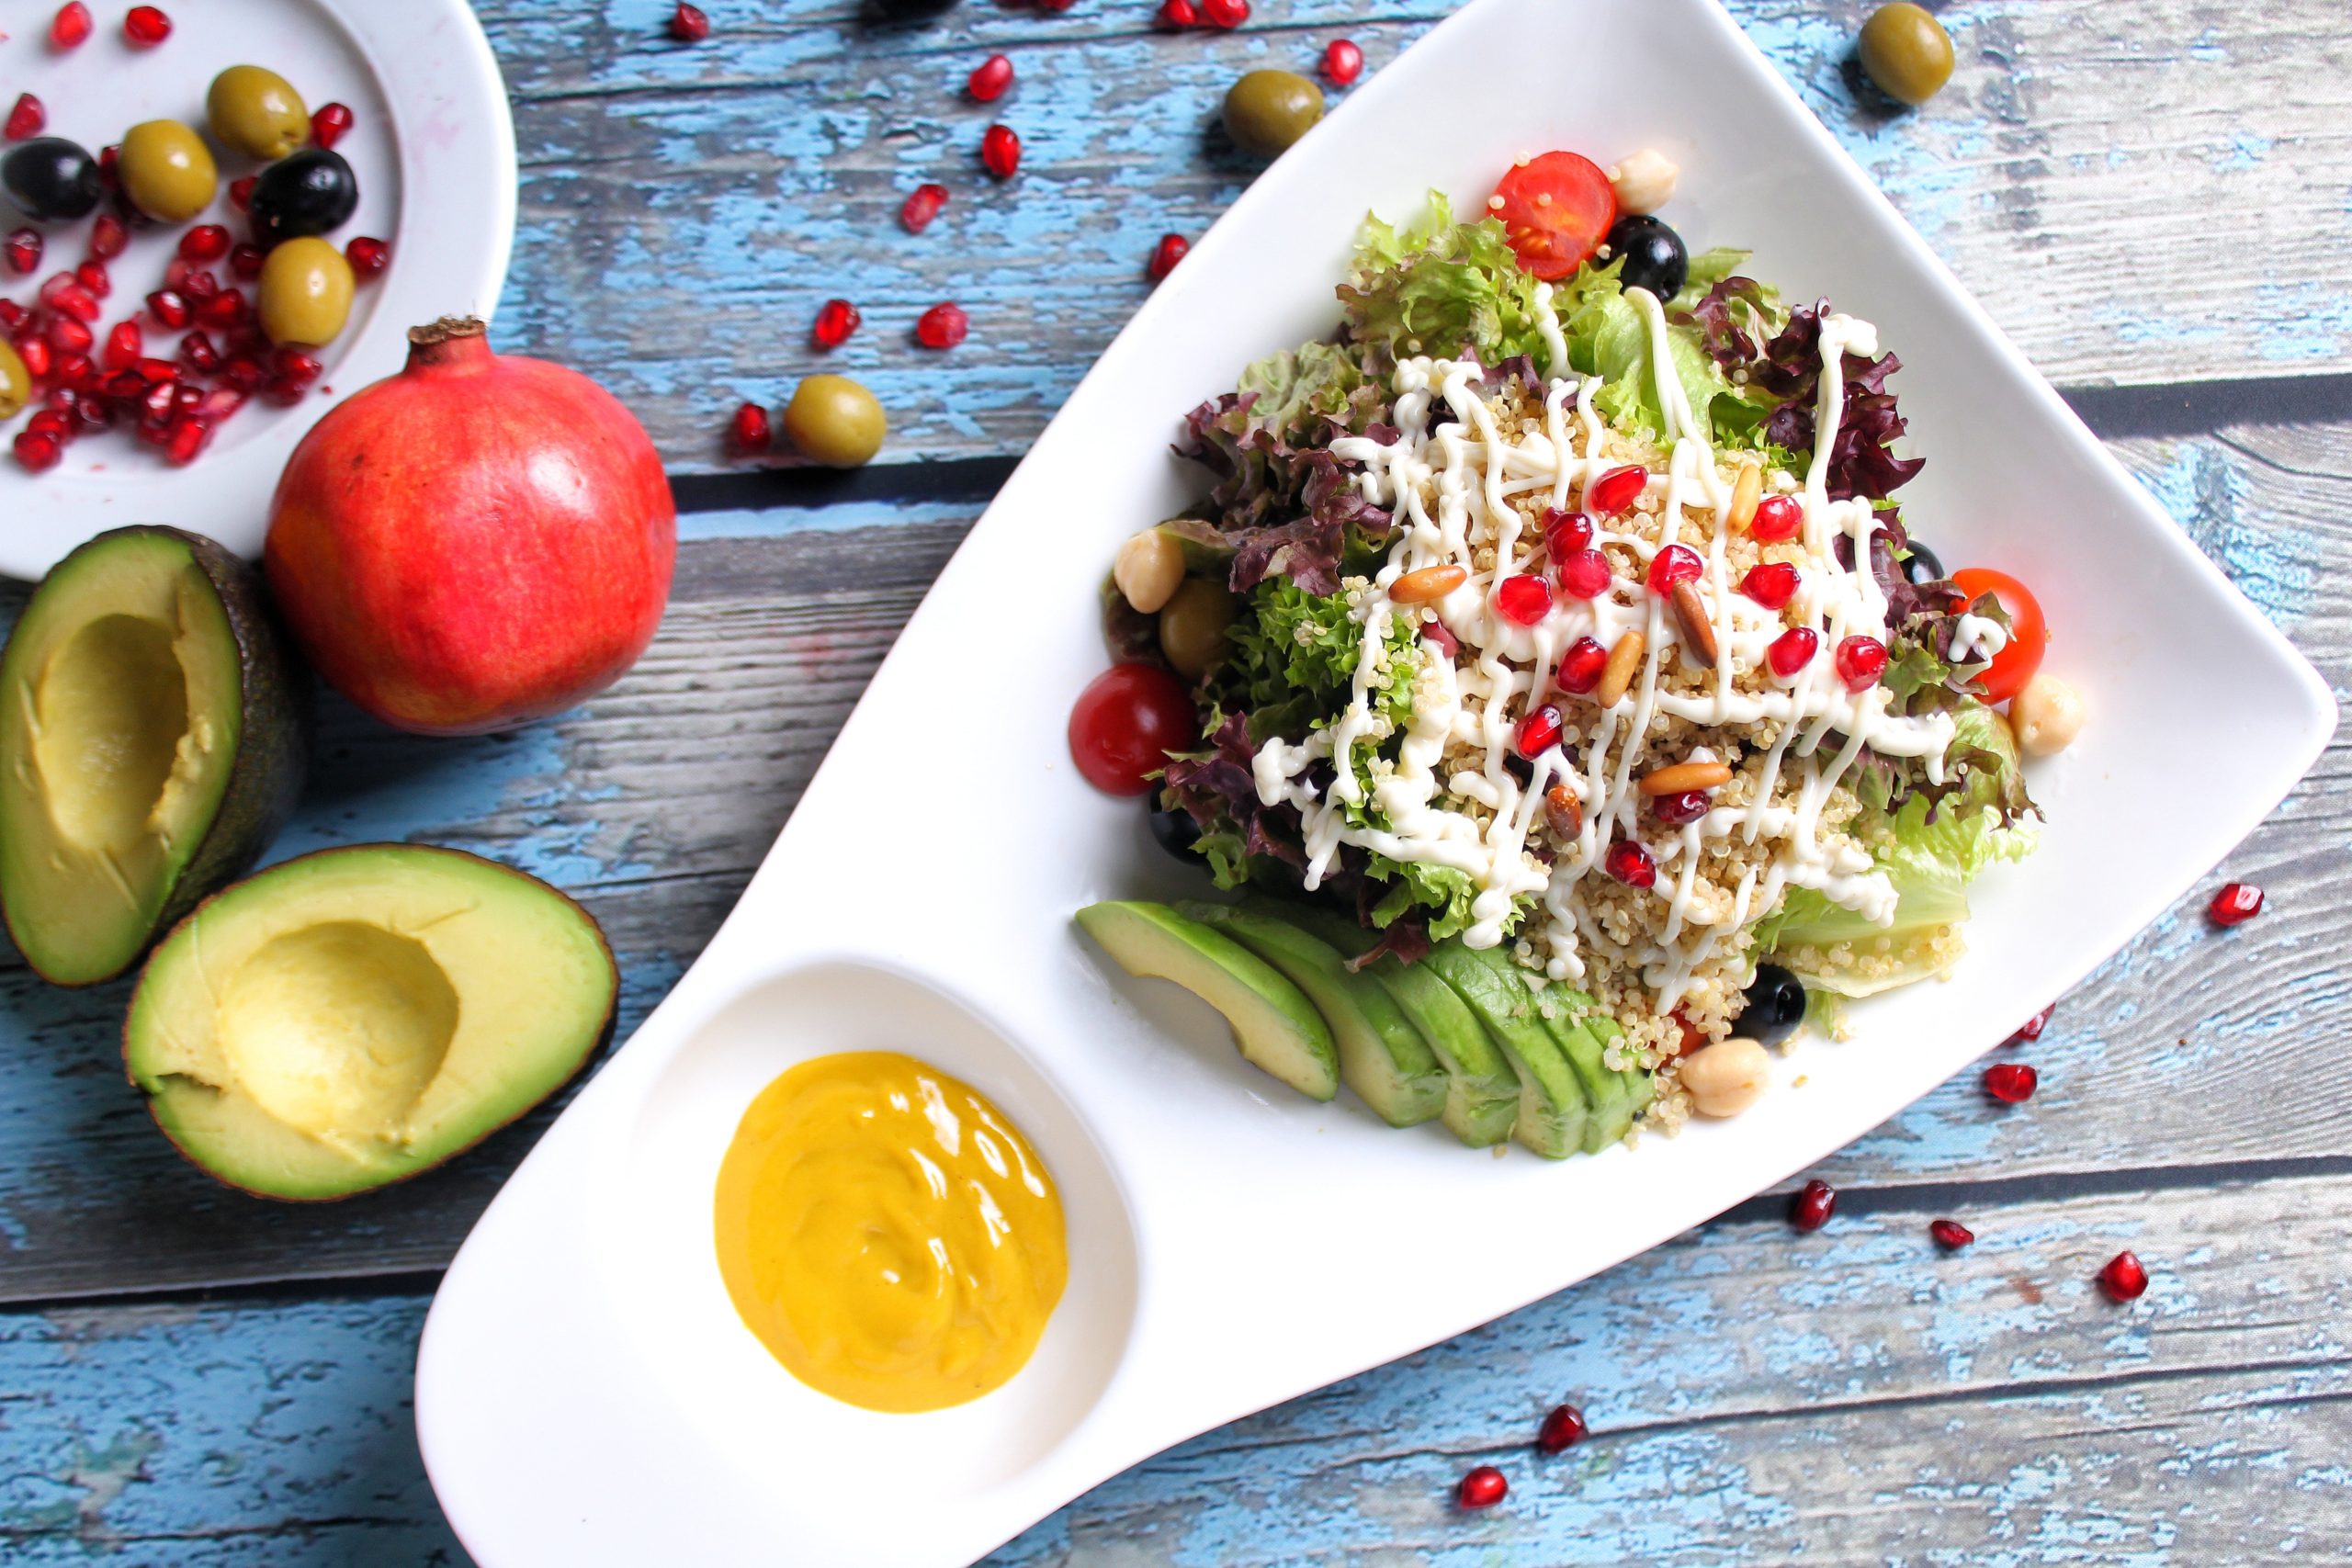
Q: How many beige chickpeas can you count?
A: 4